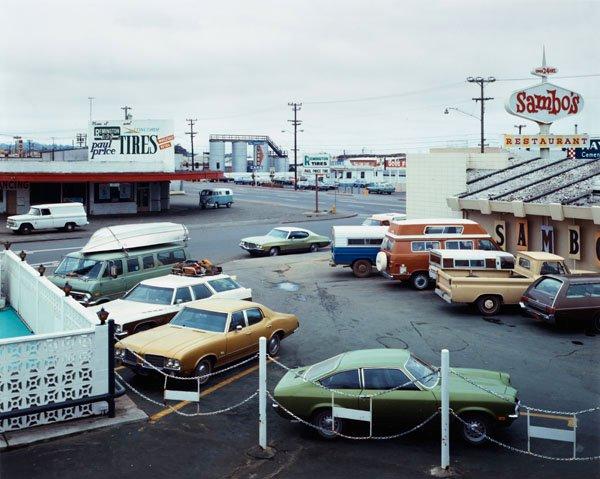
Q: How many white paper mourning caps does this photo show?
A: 0